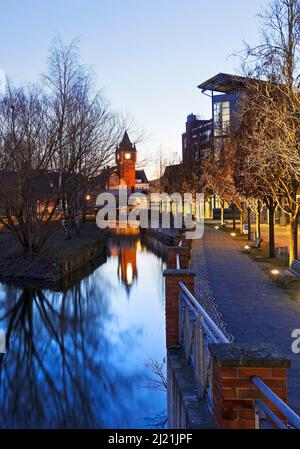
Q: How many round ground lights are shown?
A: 4